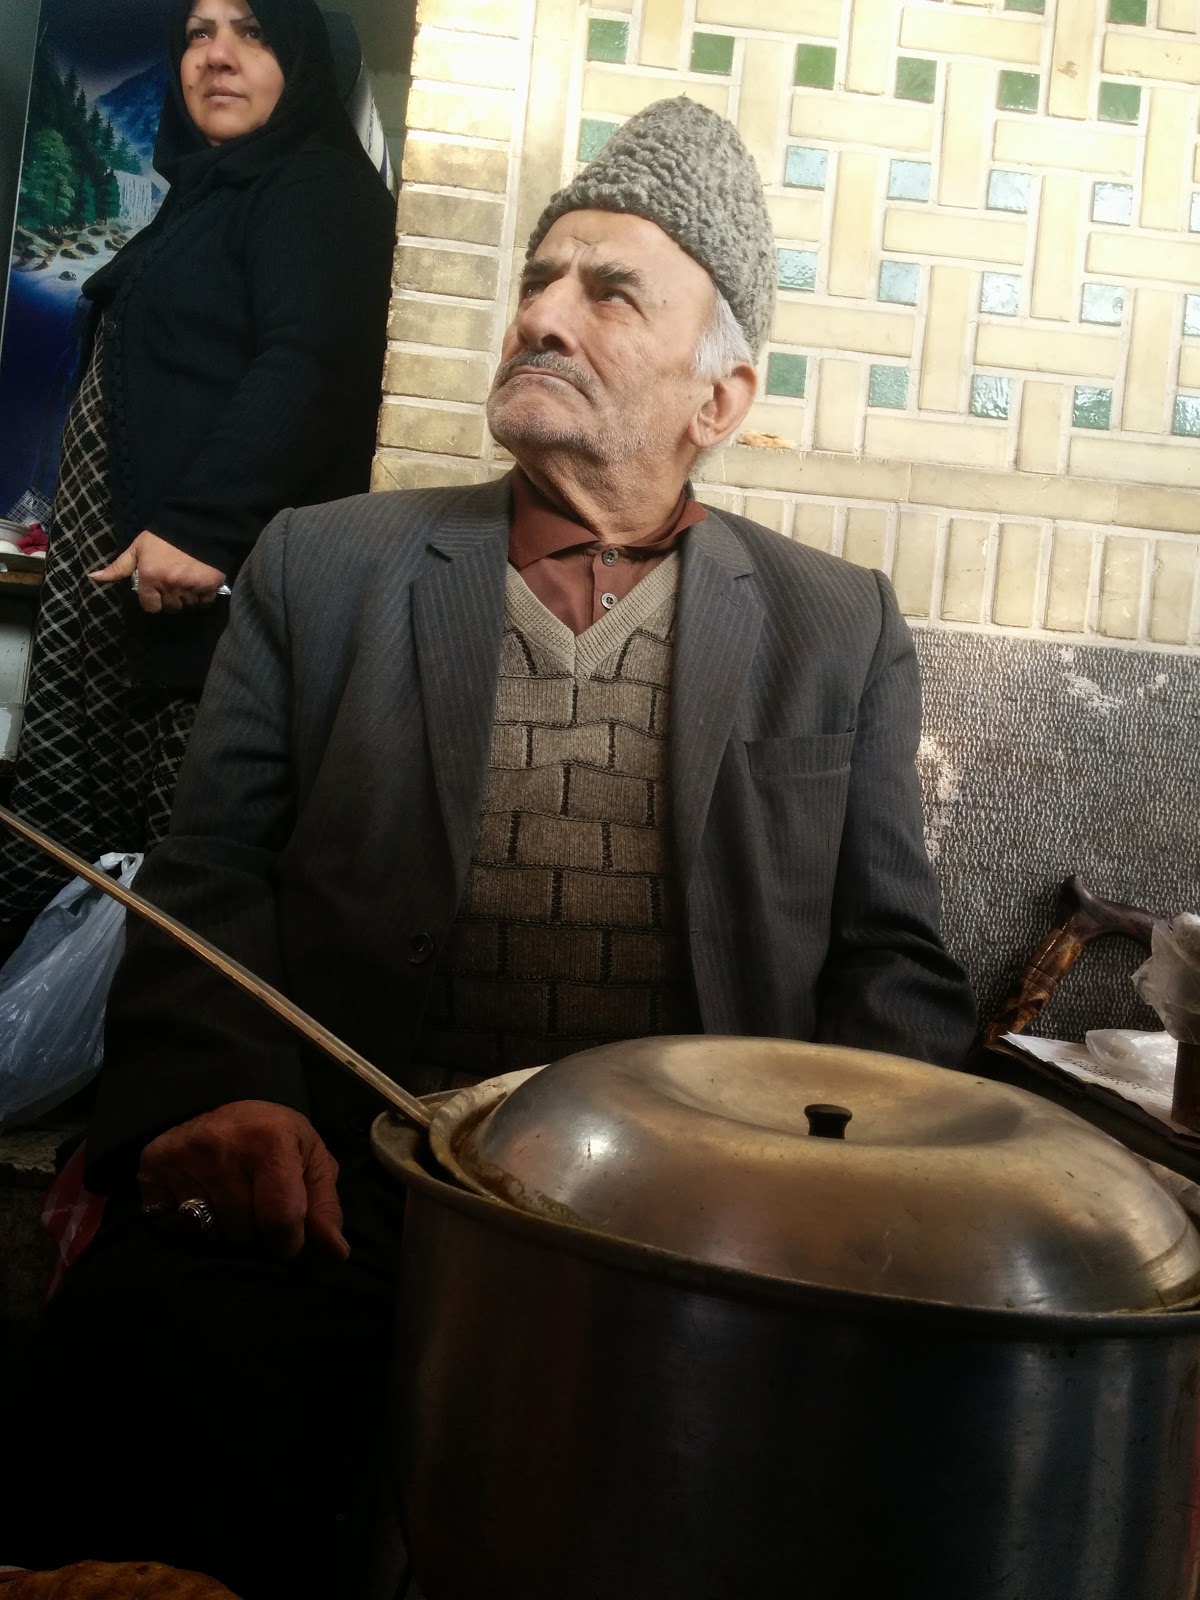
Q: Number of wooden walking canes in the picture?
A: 1